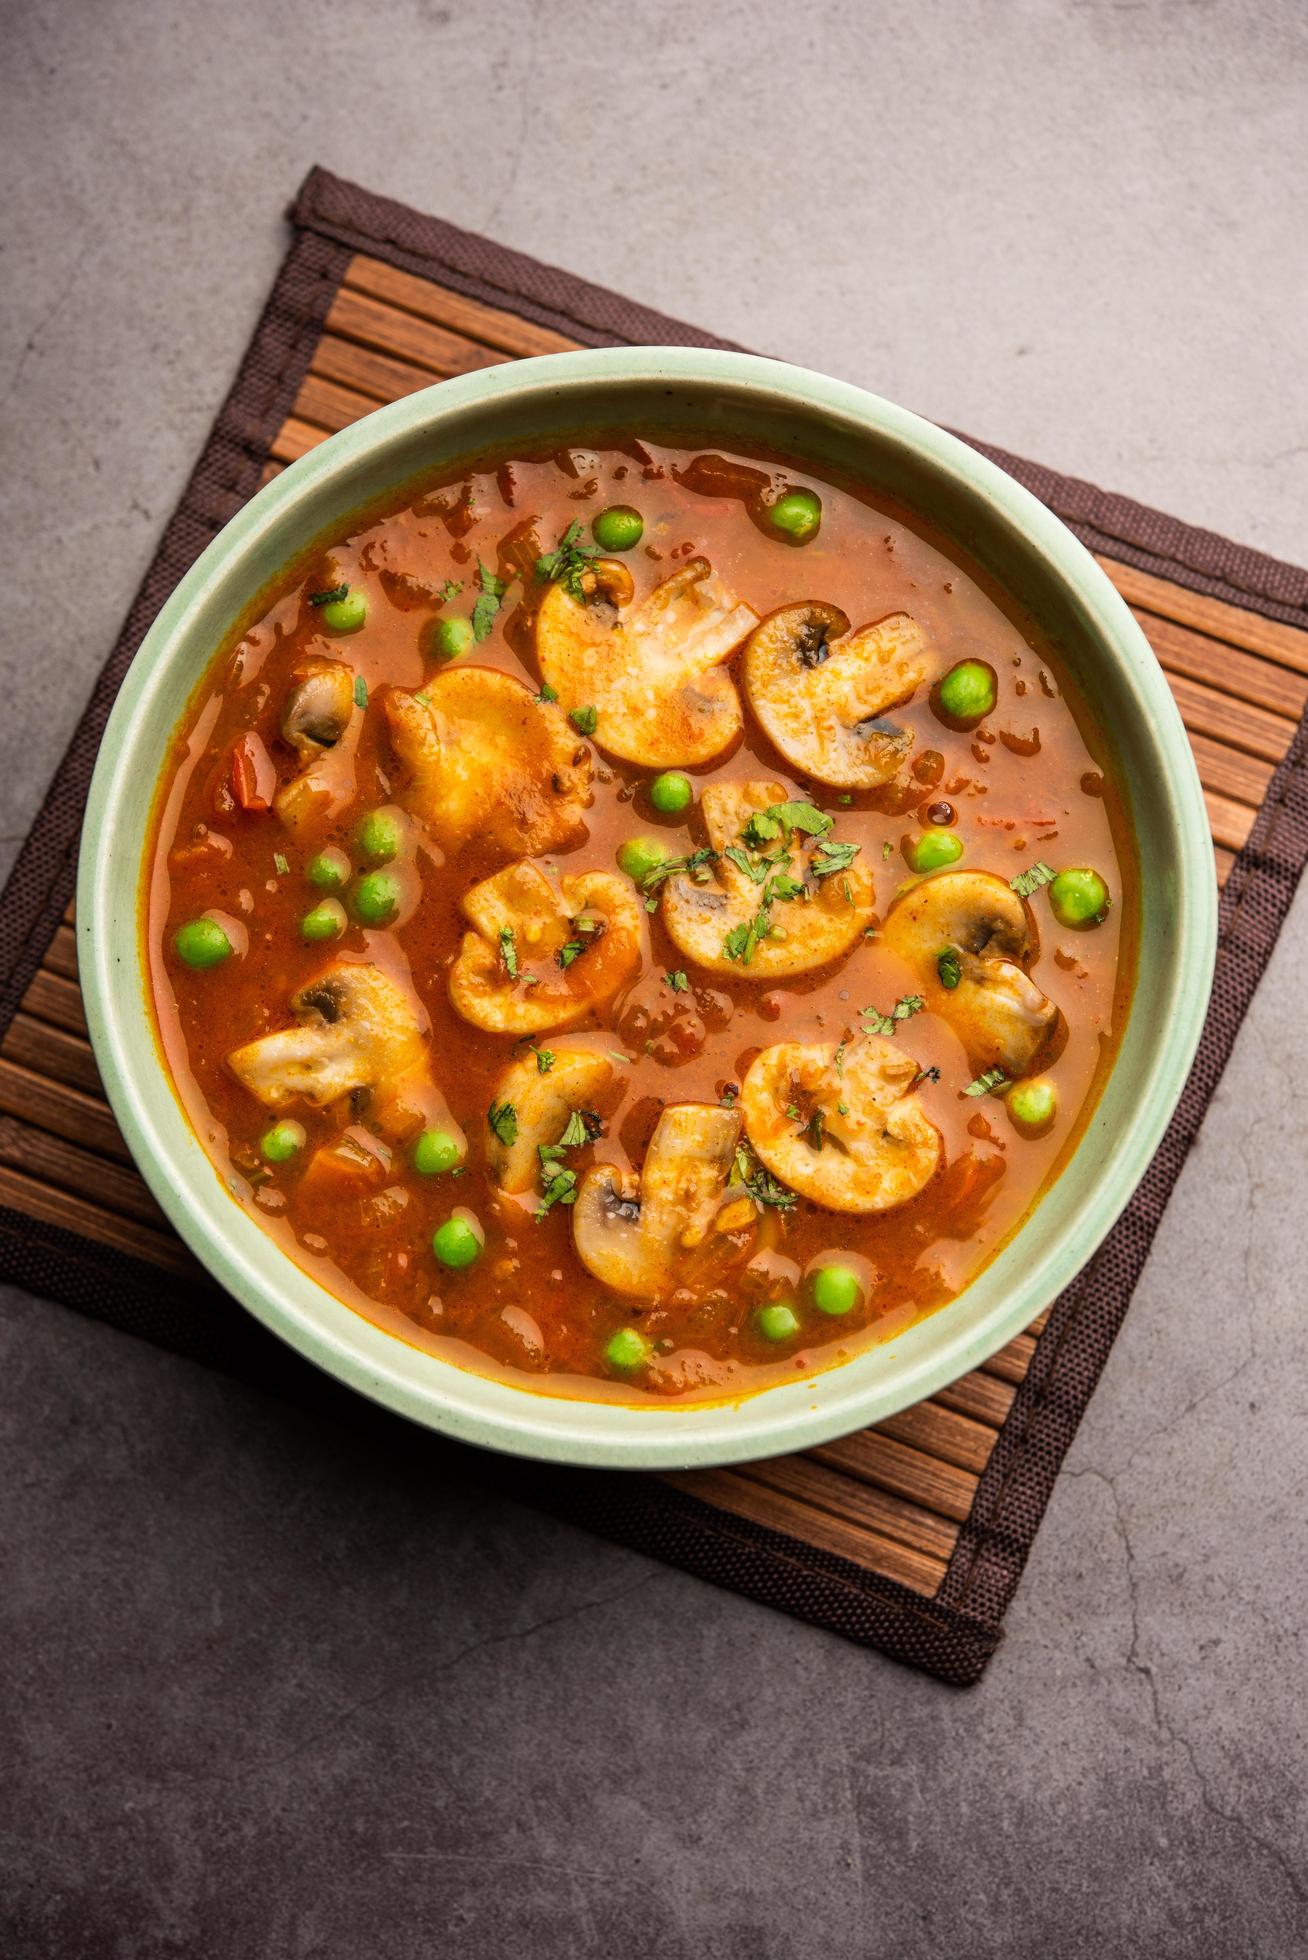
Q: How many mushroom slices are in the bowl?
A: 11